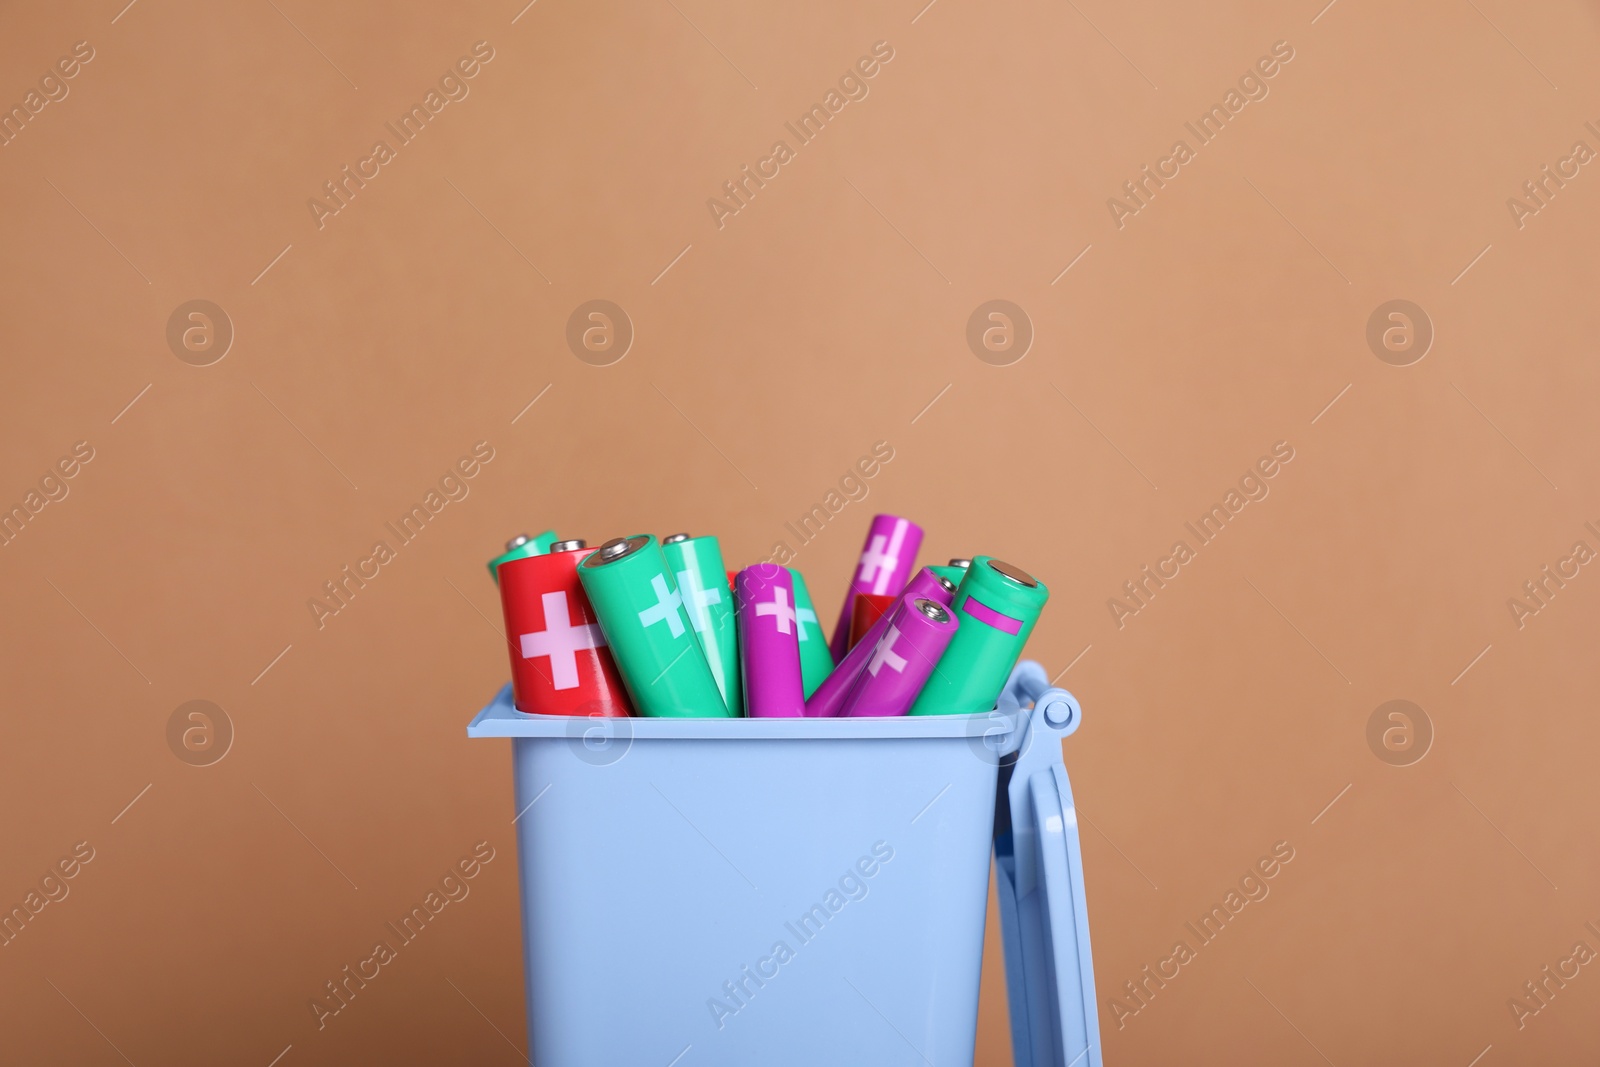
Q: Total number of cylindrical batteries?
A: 13